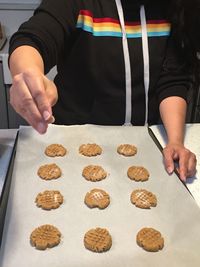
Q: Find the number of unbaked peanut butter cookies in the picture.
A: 12